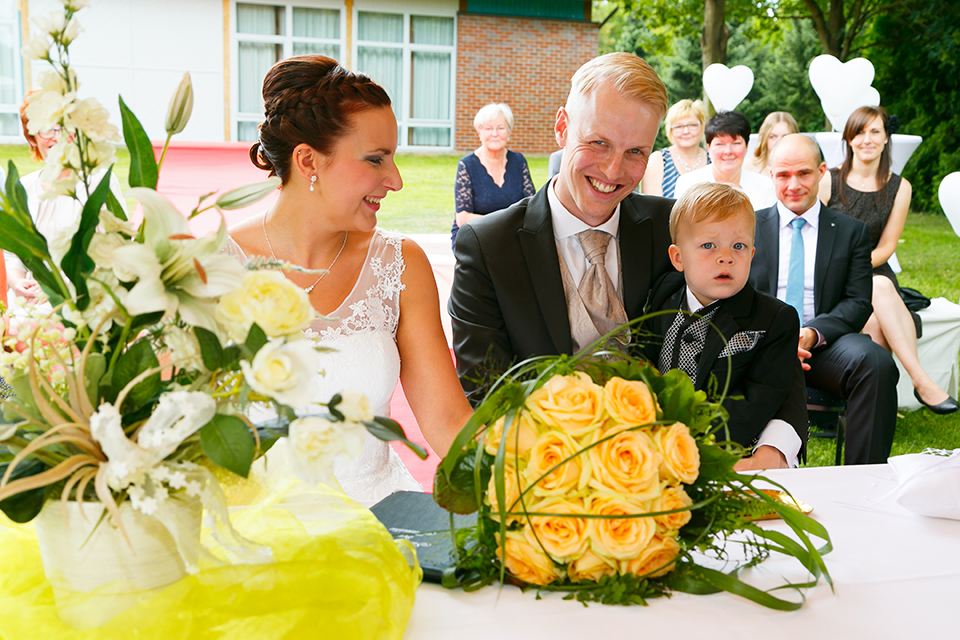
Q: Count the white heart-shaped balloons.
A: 4